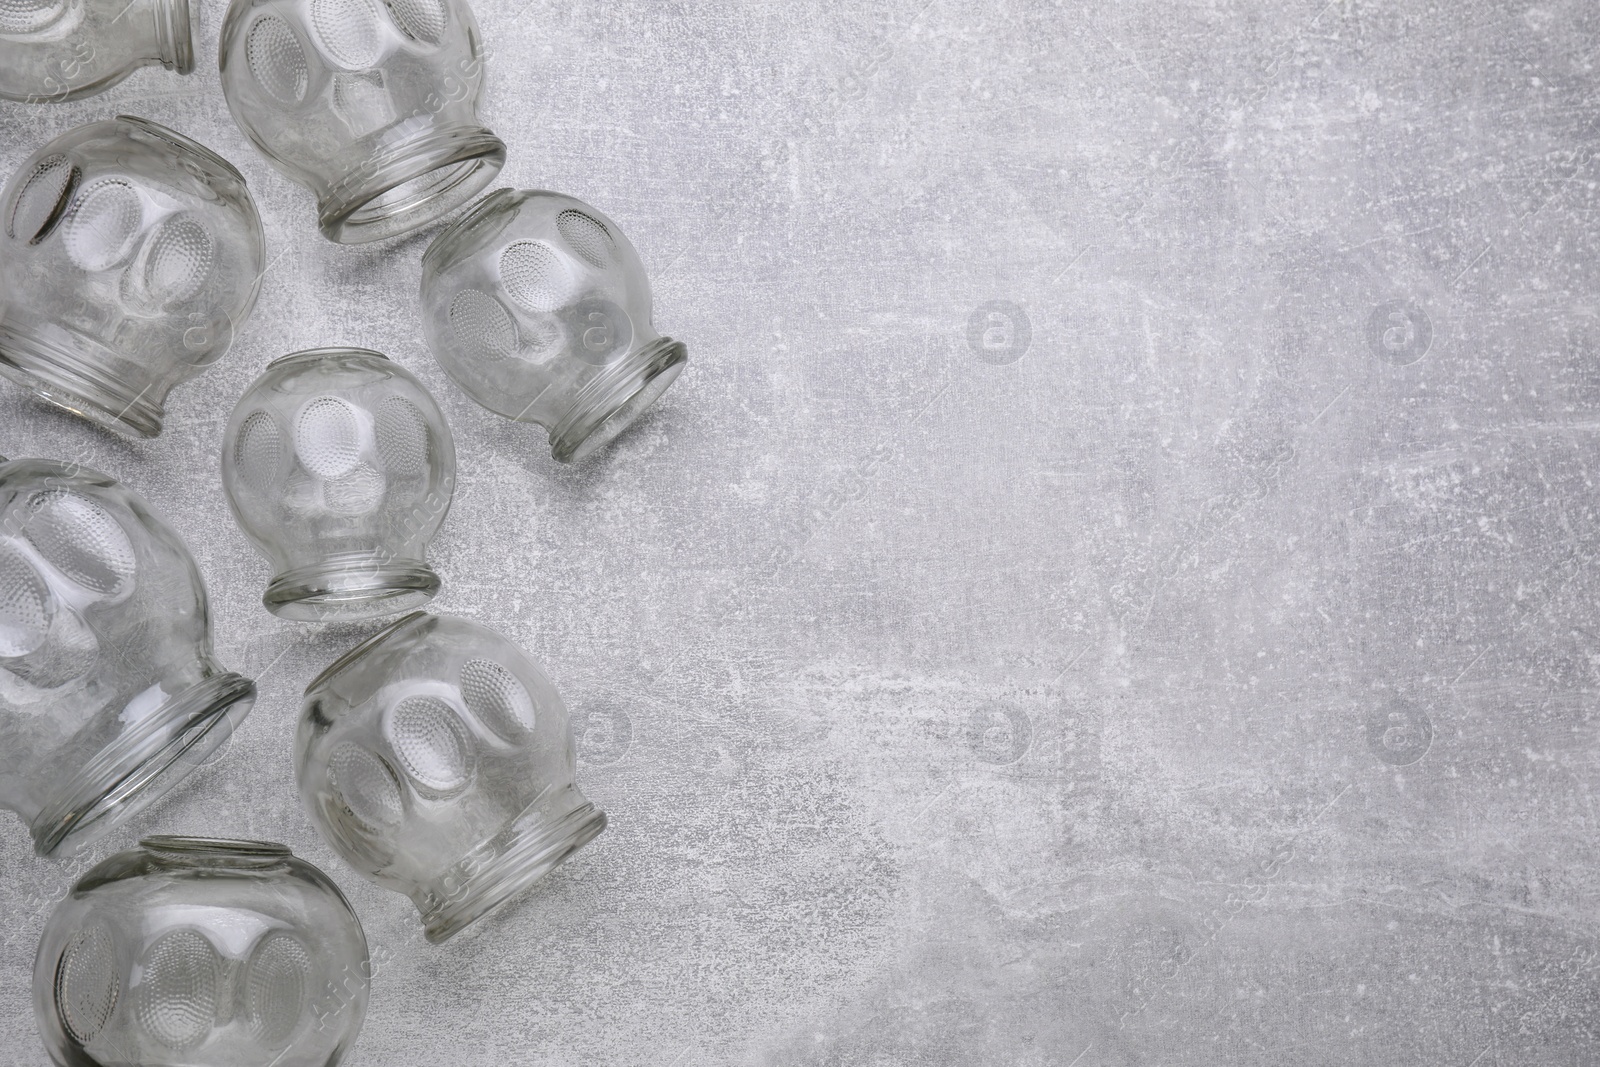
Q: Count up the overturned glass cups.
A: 8